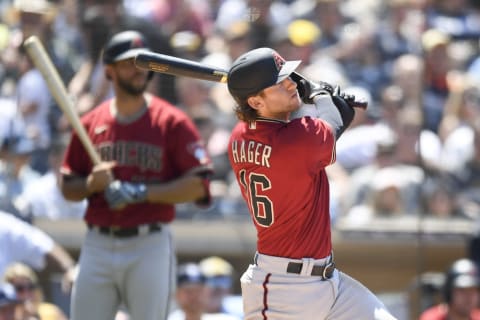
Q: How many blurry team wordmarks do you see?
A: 1